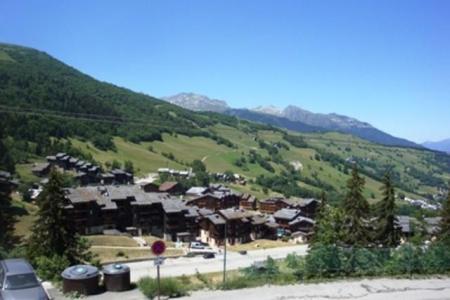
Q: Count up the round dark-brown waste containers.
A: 2